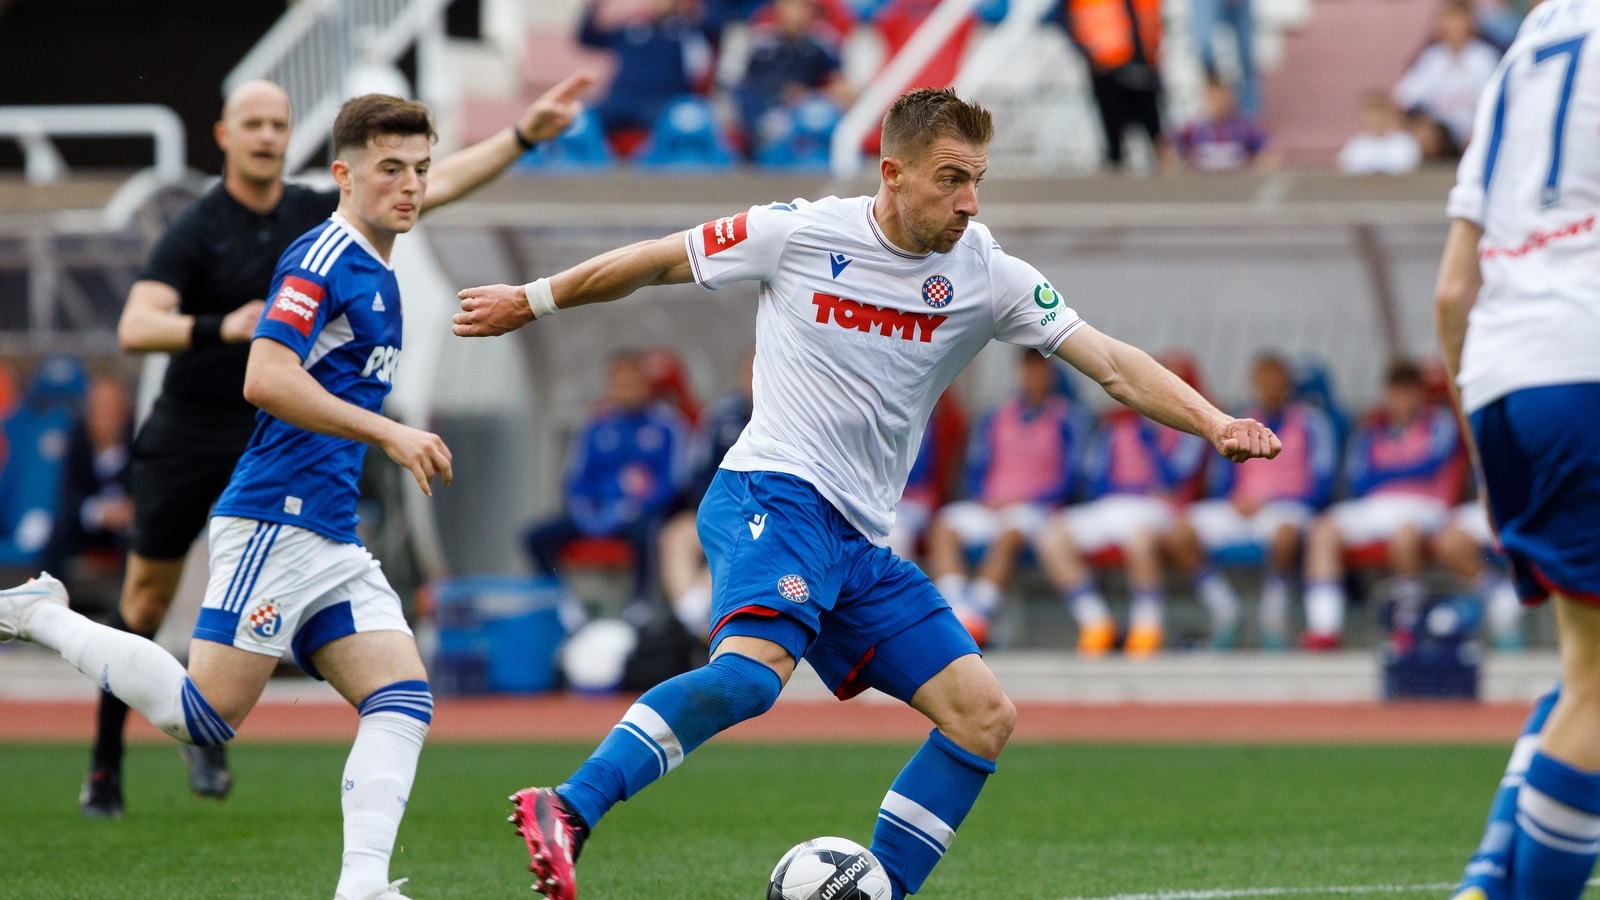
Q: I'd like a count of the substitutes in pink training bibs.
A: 4